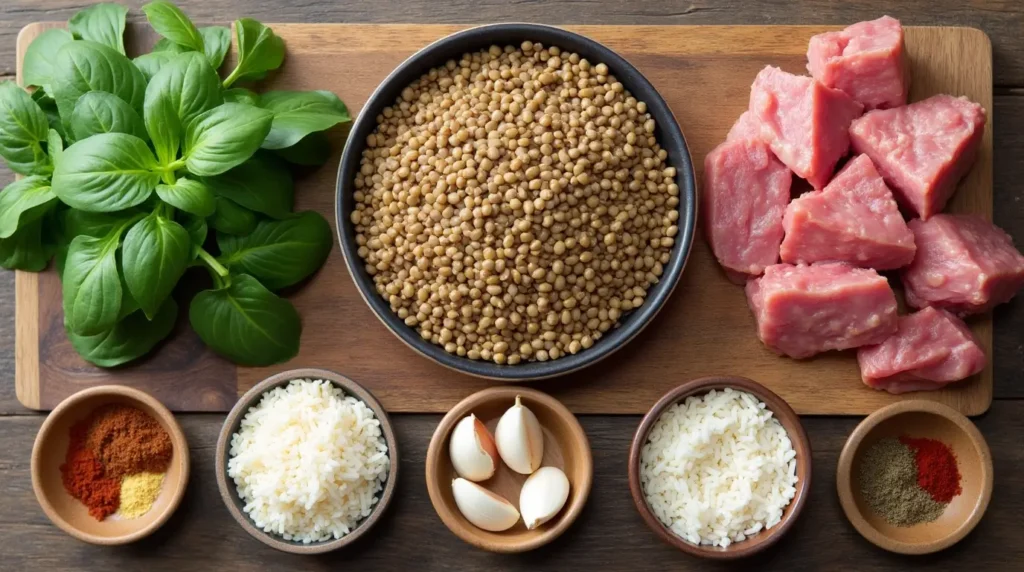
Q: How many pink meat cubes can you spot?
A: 8